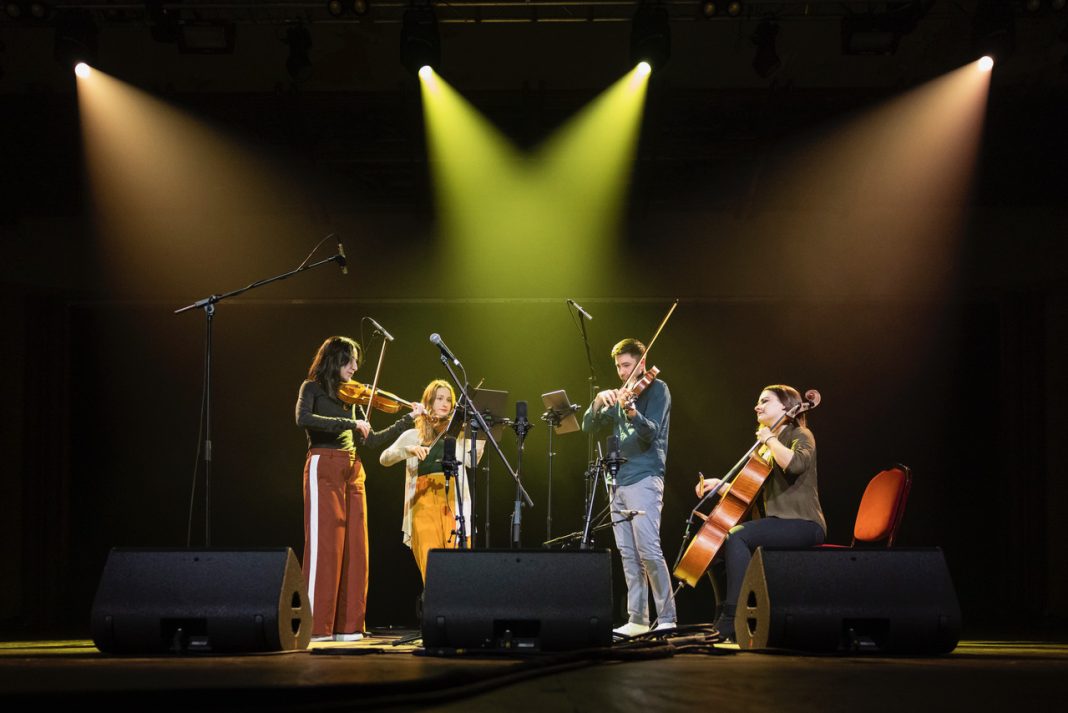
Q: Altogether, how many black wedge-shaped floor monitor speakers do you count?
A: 3